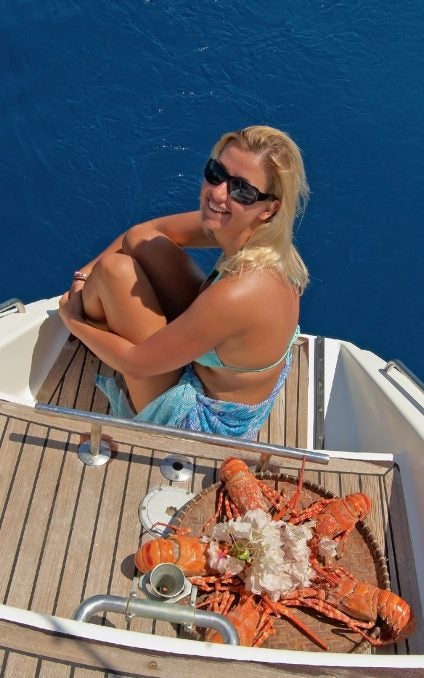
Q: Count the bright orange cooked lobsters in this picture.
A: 5